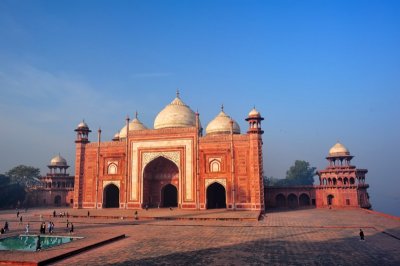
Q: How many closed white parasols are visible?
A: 0